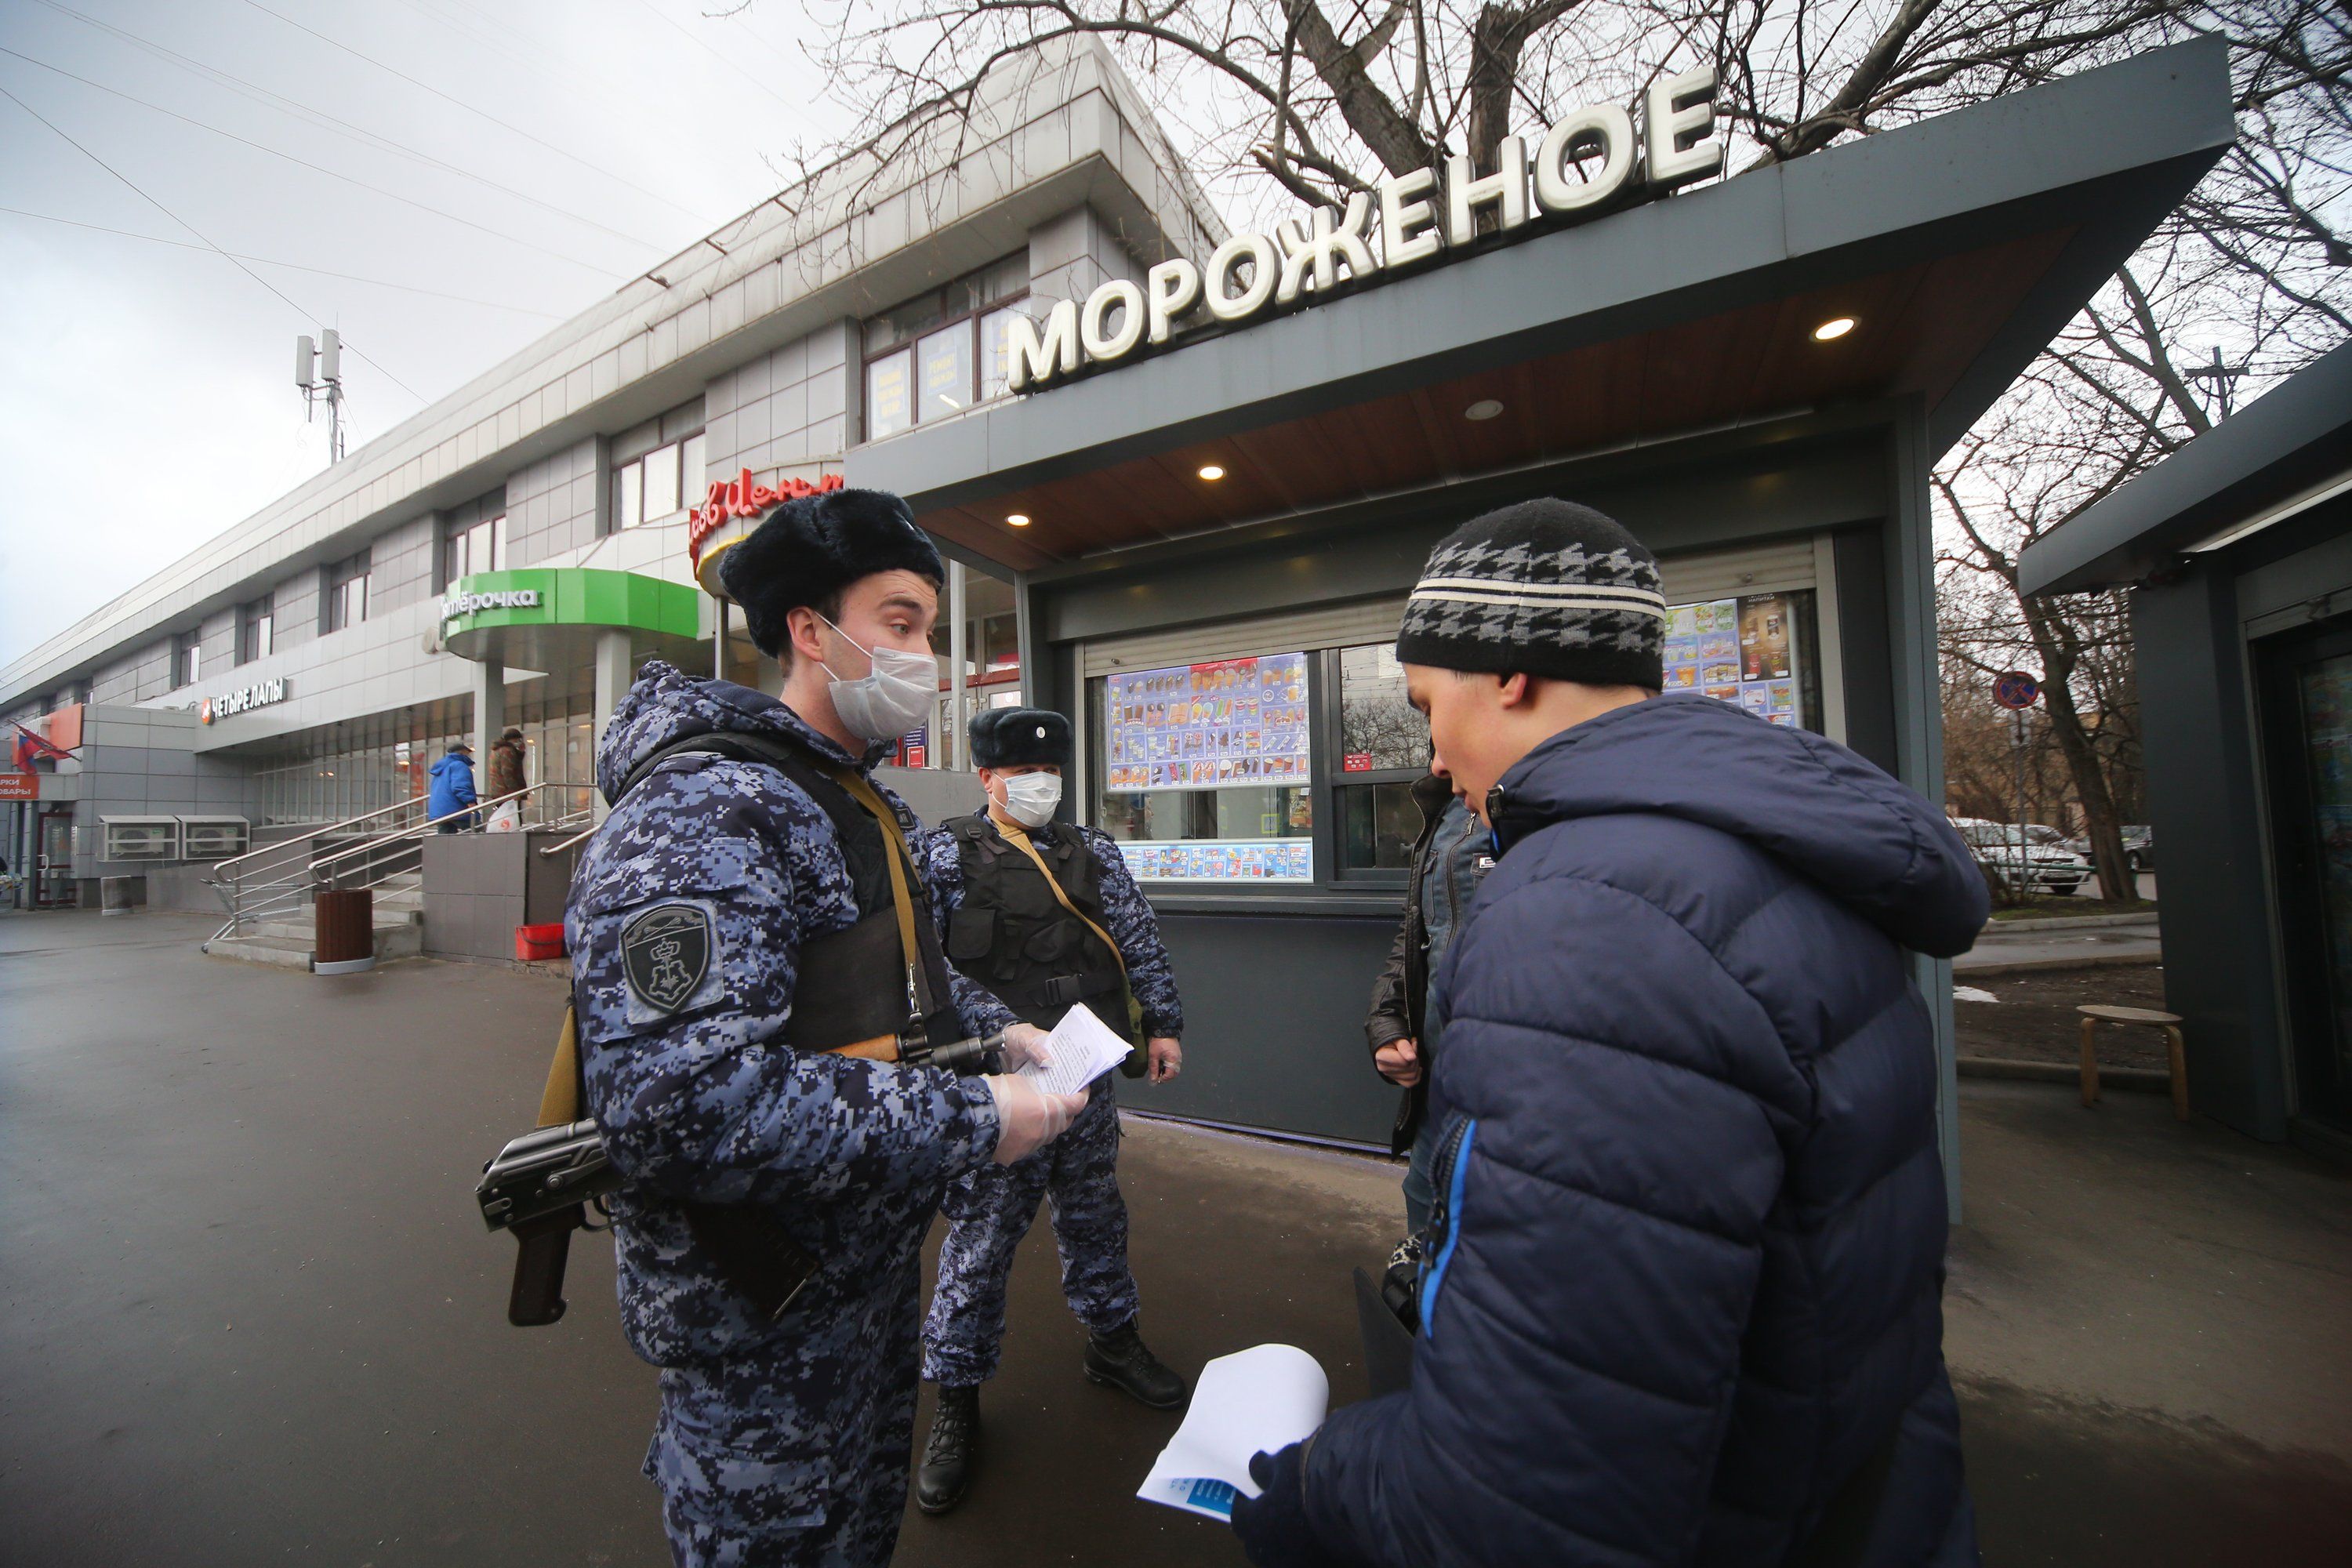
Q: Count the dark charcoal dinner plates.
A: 0